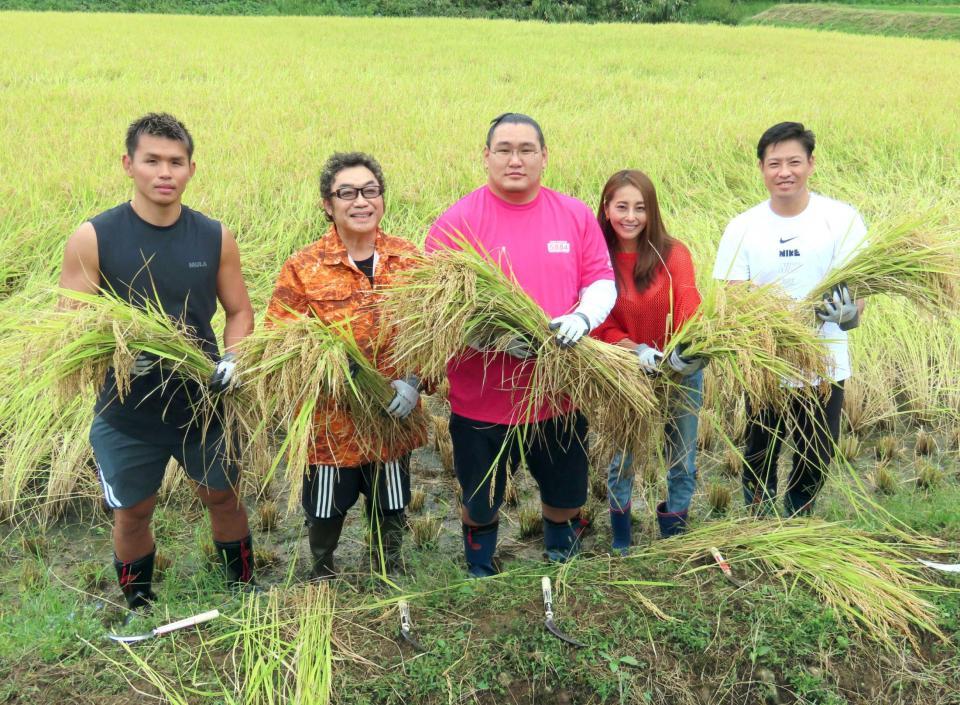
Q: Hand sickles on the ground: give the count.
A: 5